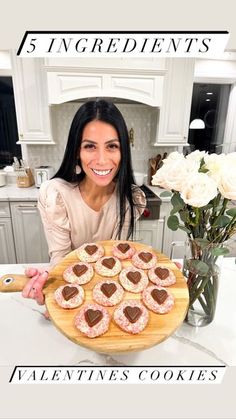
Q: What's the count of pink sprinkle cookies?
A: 12